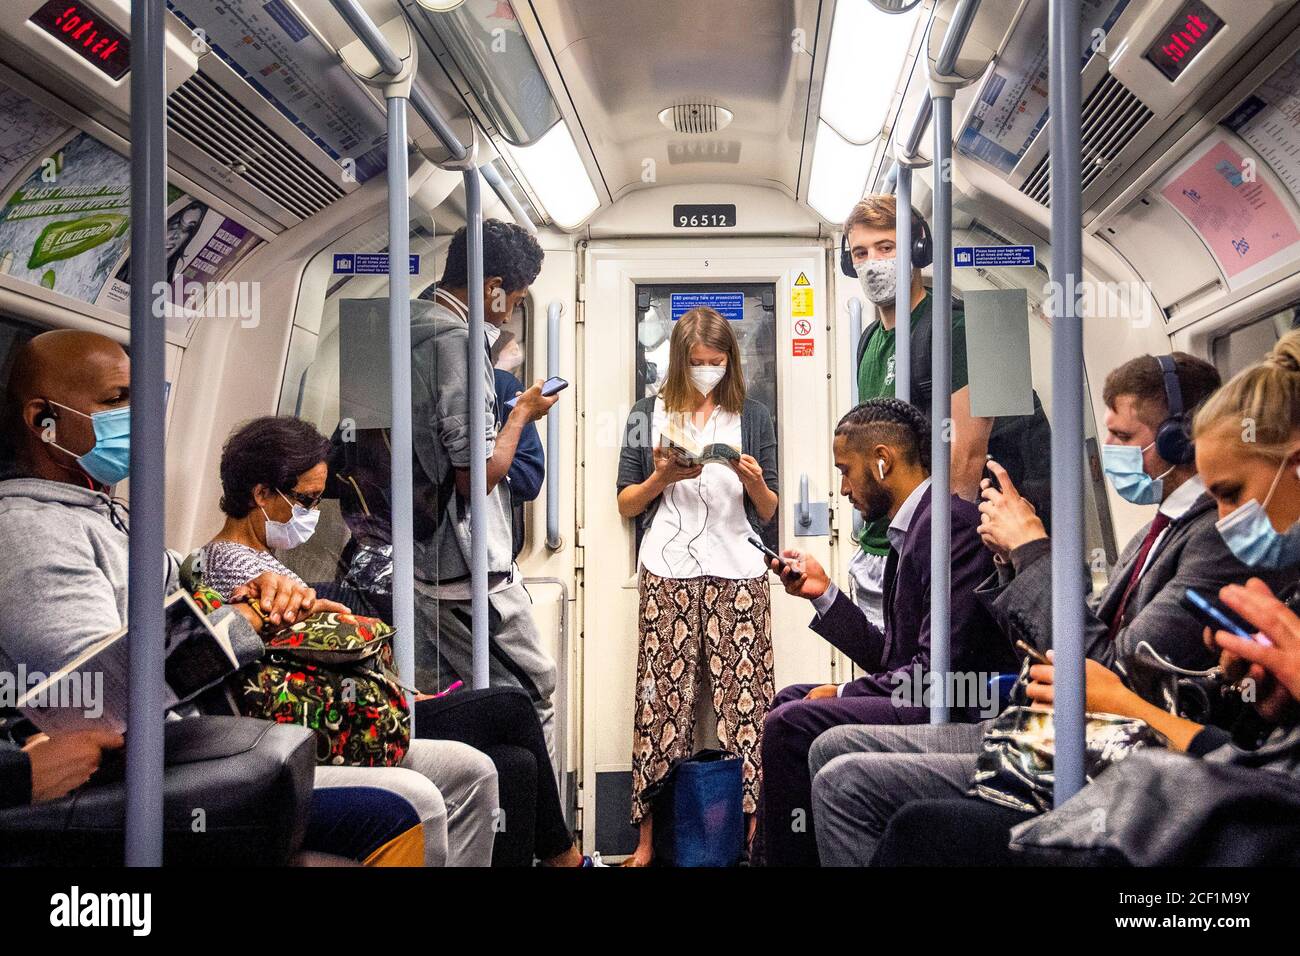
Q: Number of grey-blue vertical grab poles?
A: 6